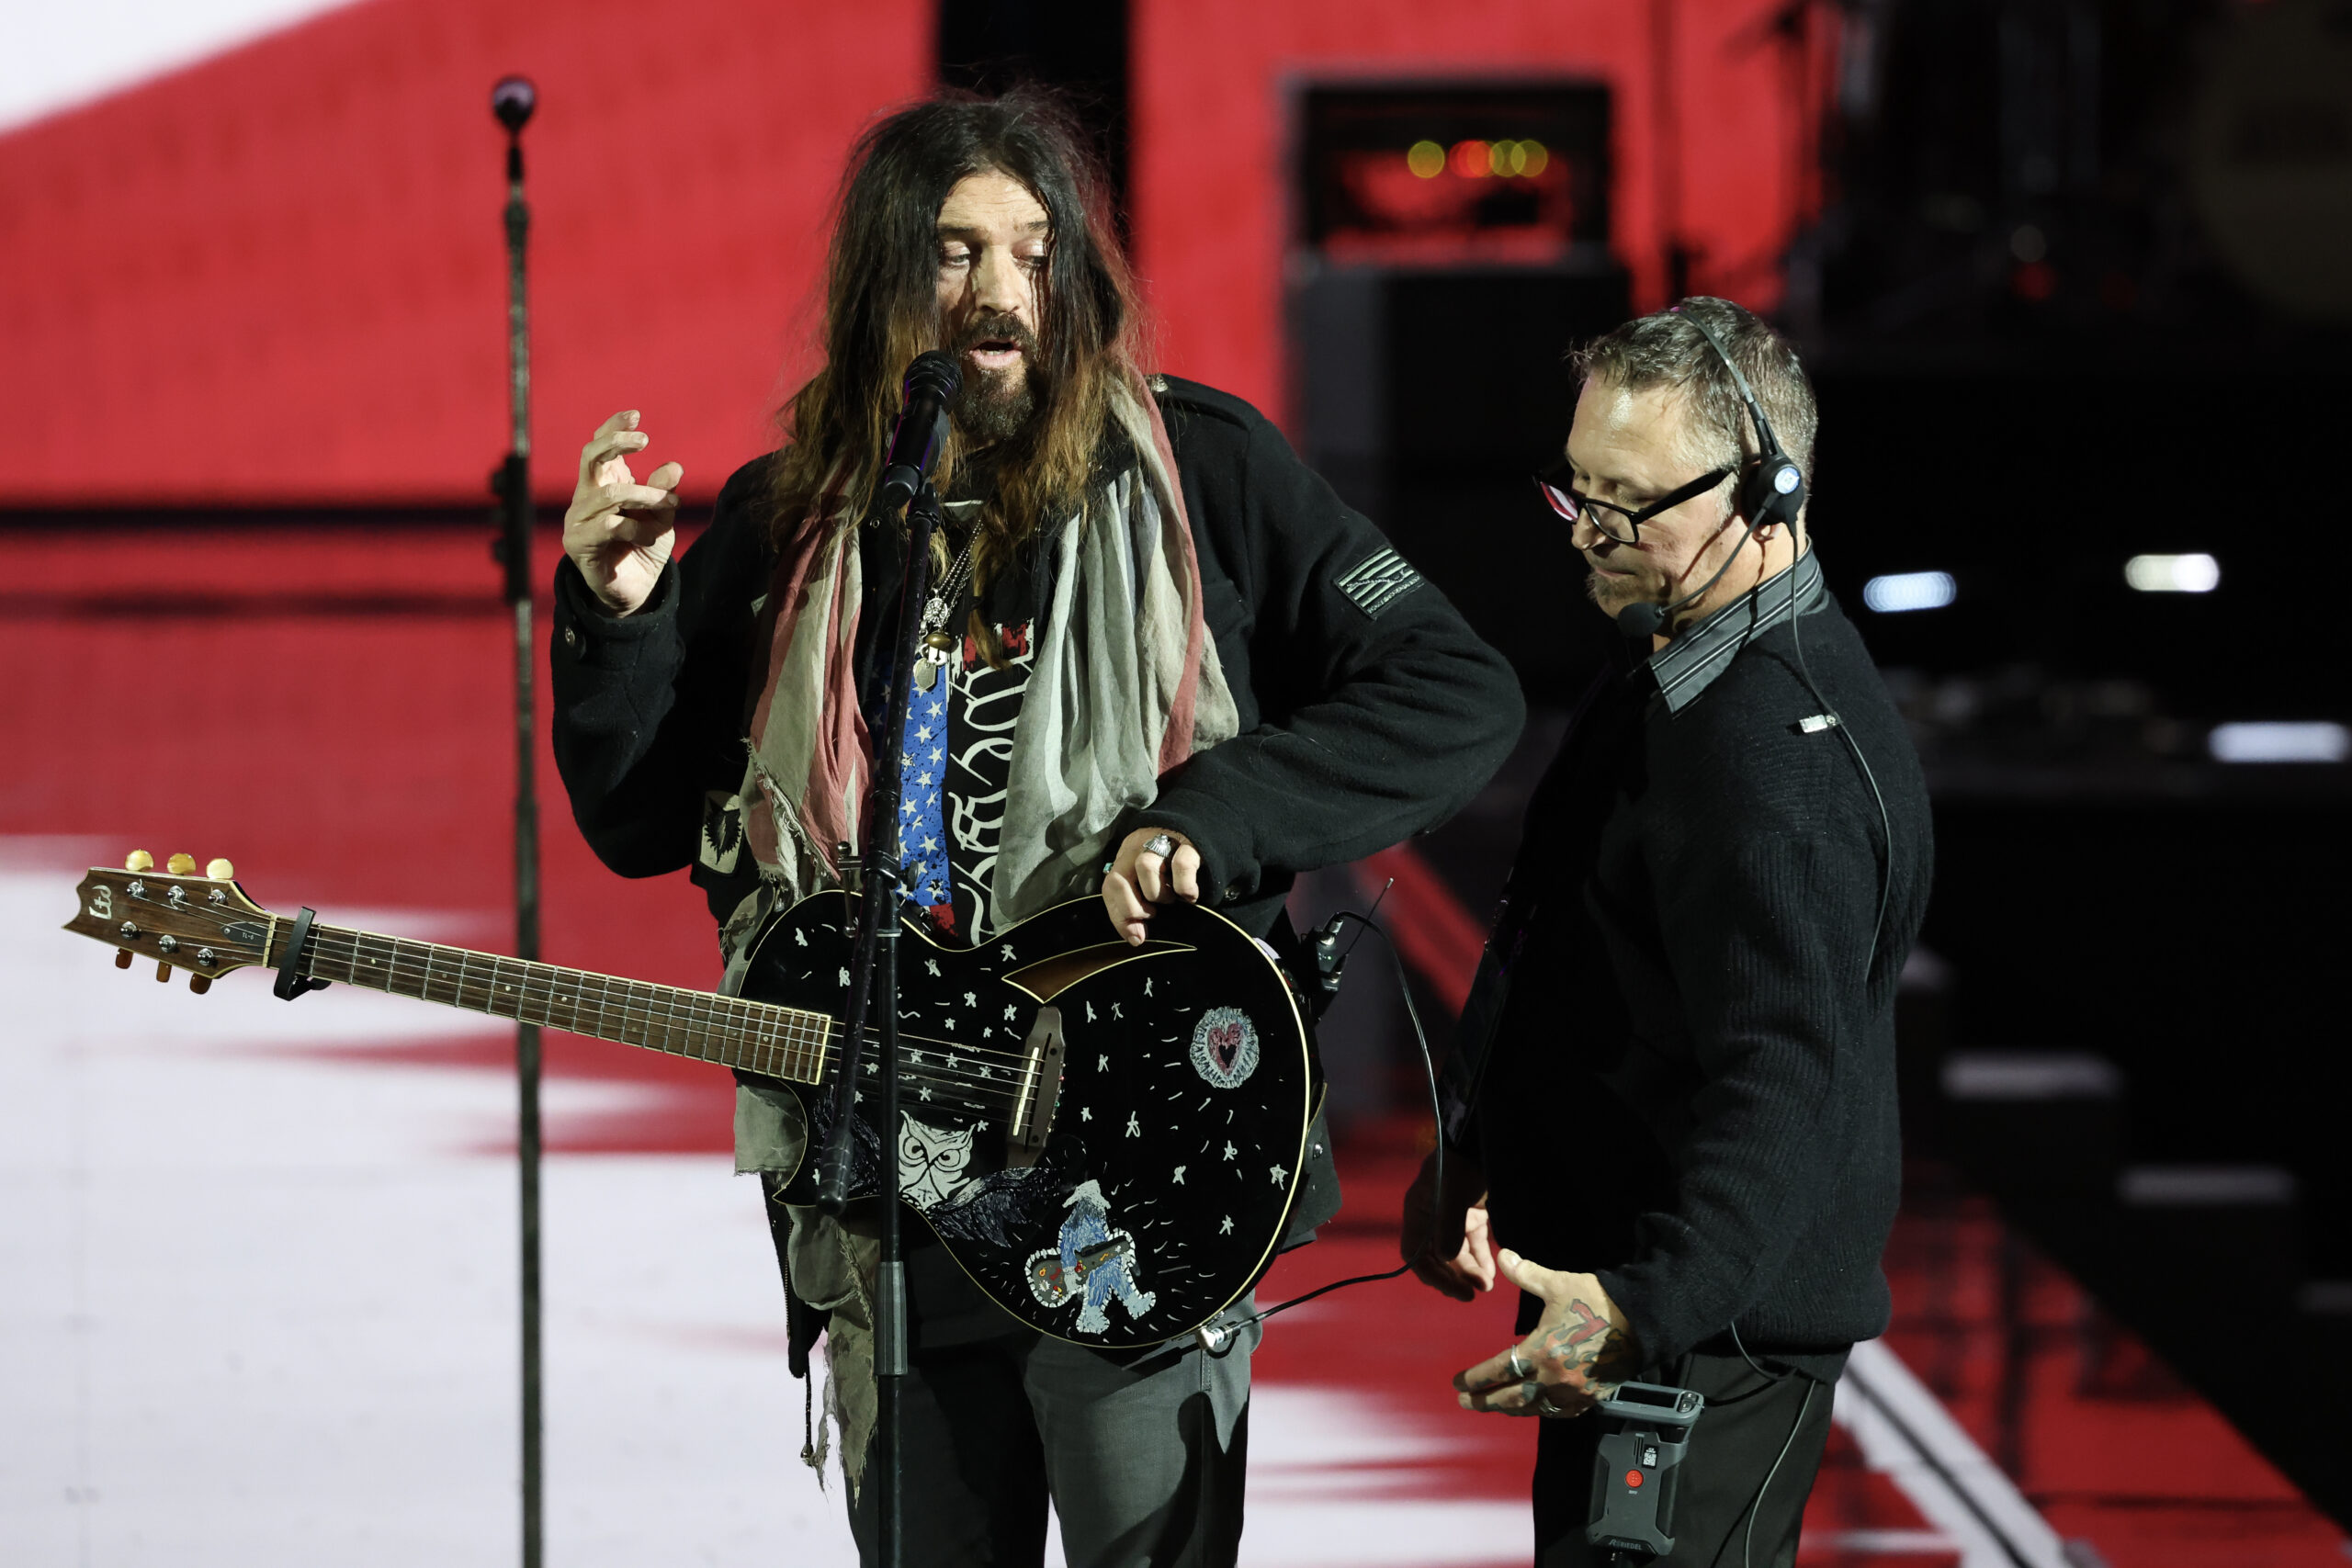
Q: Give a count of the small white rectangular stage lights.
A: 3